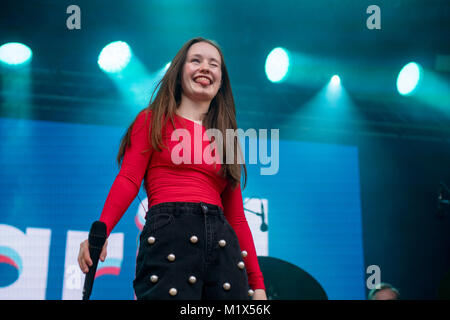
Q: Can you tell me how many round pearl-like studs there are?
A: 11